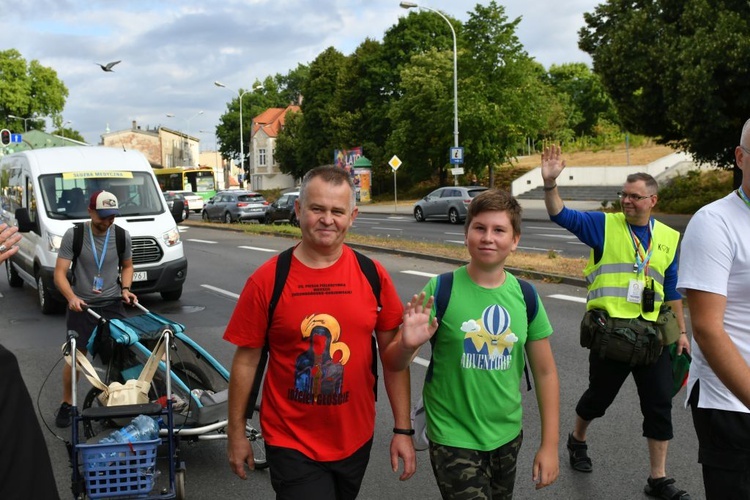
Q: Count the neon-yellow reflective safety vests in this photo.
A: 1